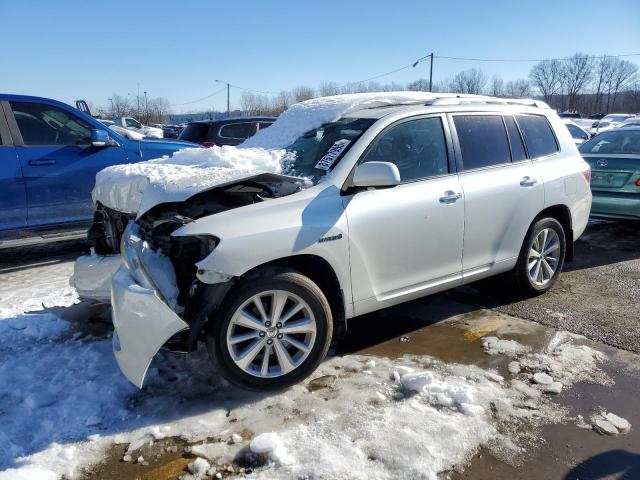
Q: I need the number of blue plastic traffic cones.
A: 0